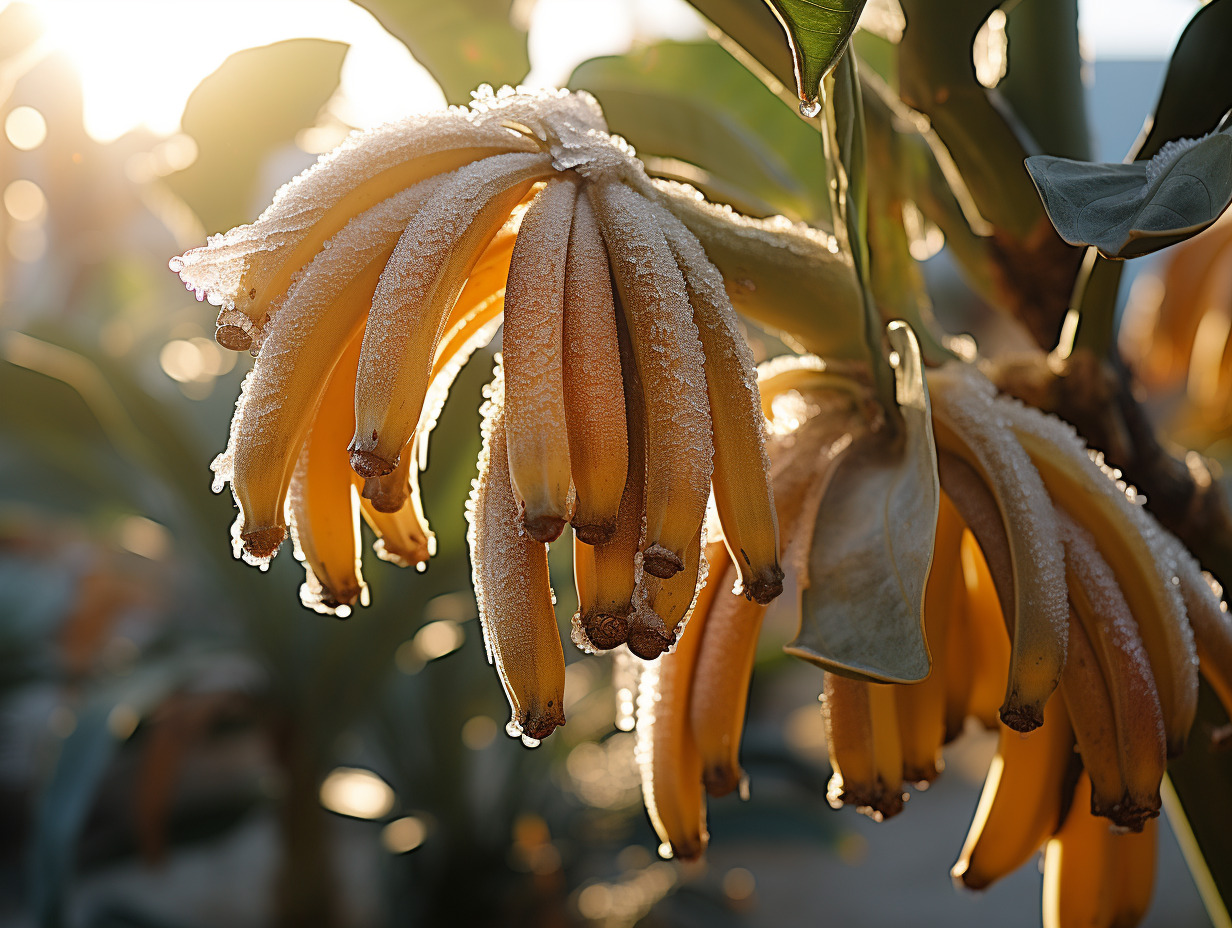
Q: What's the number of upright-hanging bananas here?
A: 0